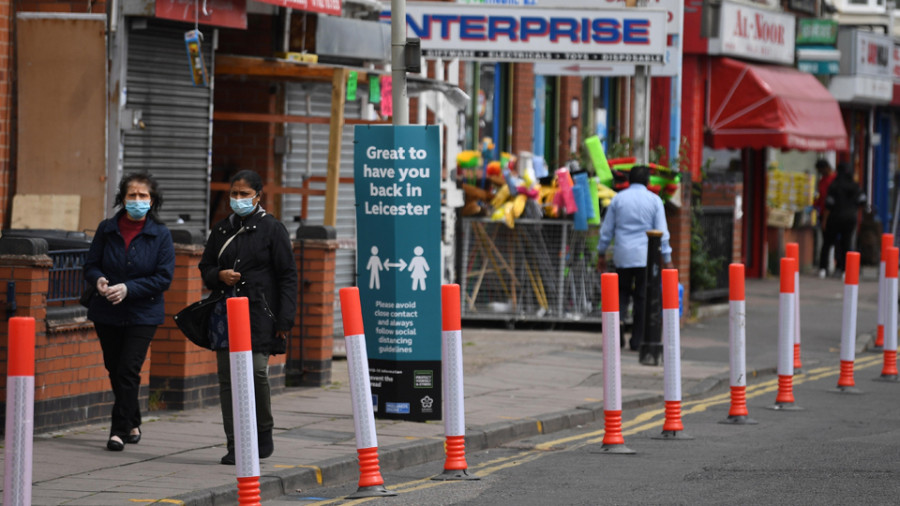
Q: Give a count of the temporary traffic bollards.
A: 12